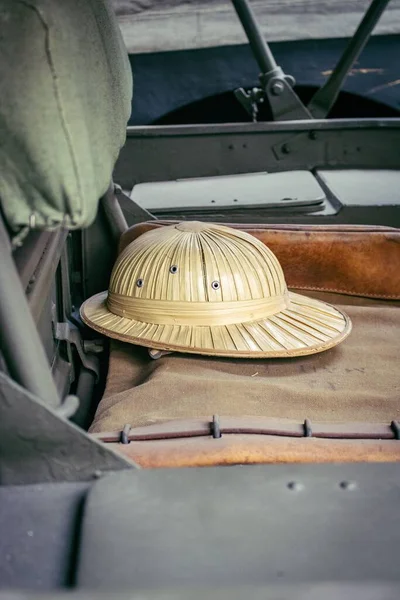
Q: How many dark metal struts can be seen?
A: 2